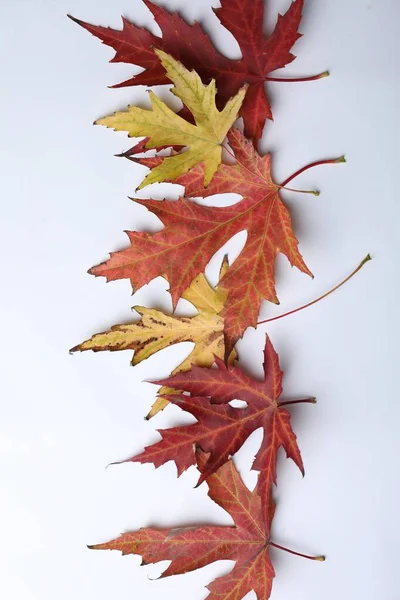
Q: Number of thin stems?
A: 6